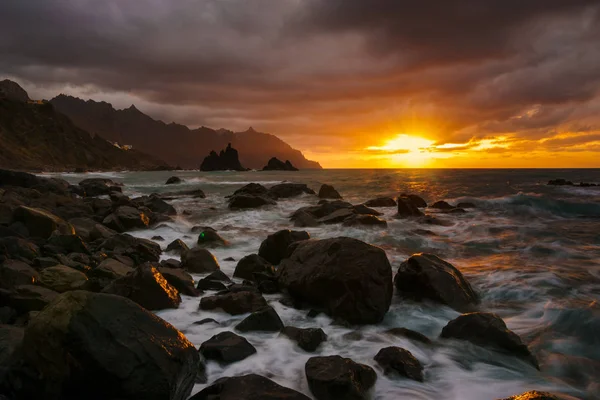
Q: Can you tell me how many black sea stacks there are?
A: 2